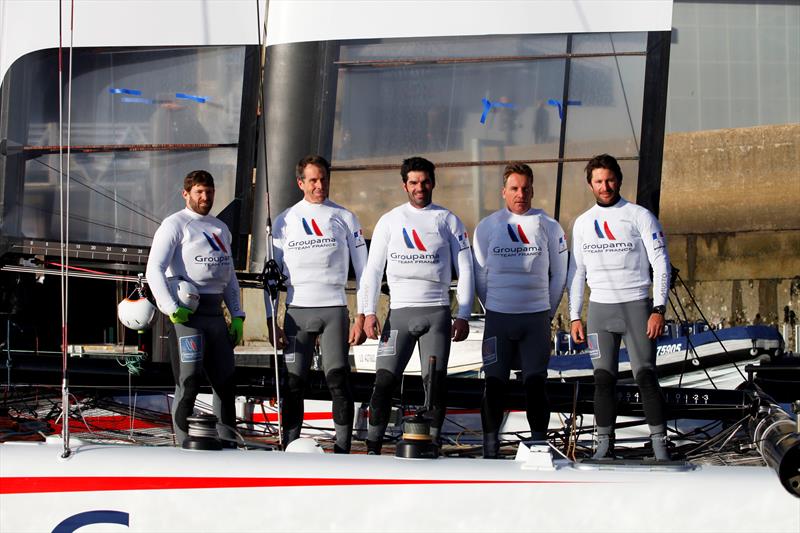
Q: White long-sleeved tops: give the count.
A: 5